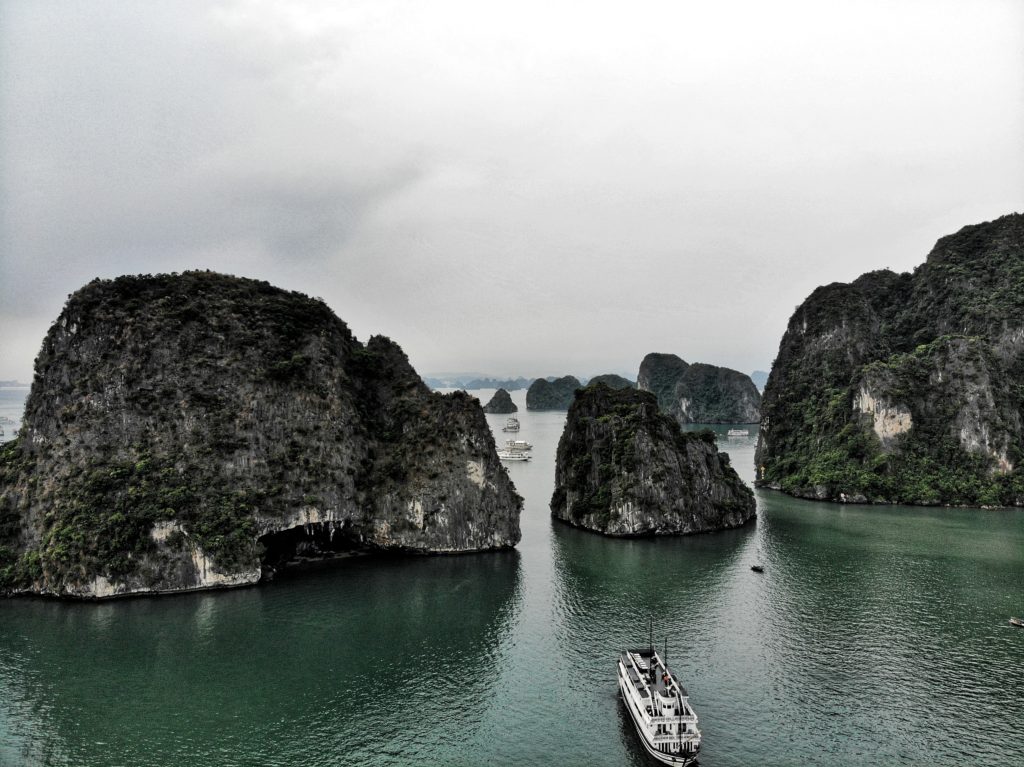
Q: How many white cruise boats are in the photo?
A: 5